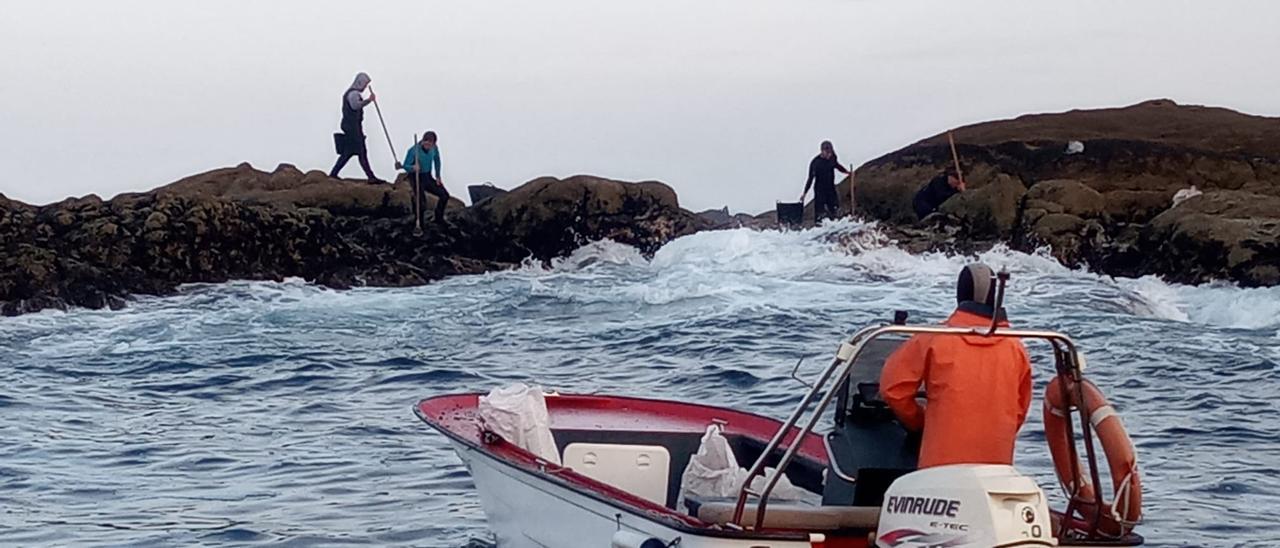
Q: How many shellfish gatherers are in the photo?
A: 4